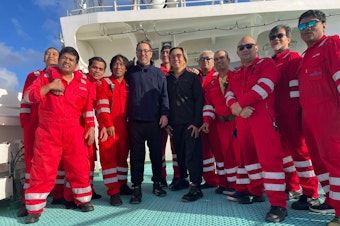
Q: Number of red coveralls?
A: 10